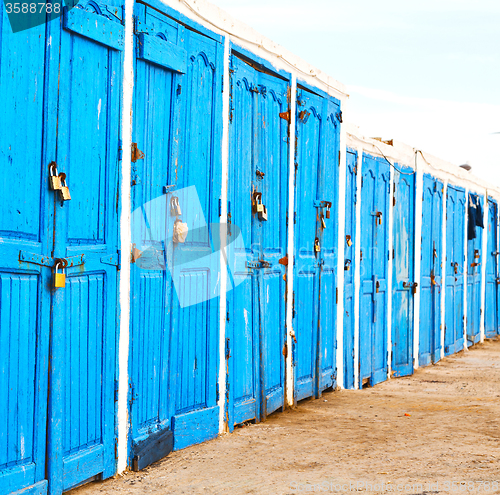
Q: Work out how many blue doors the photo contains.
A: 11